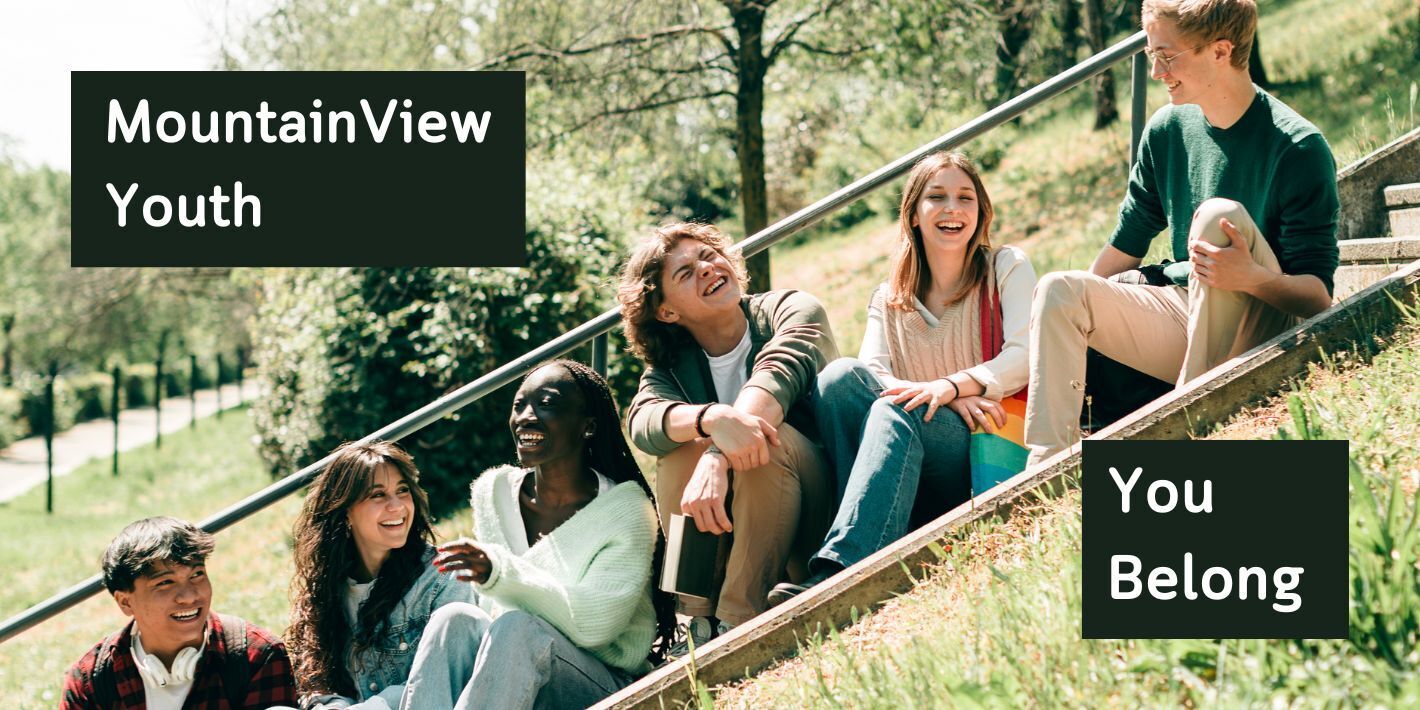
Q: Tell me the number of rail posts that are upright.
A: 2